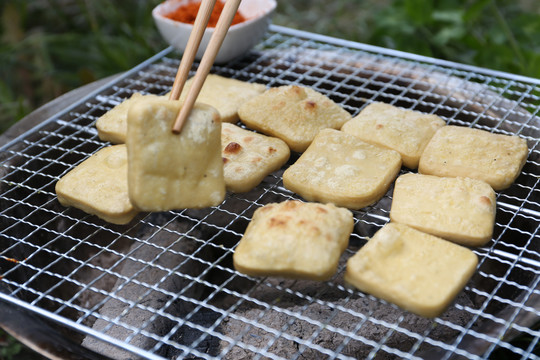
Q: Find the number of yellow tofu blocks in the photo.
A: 12